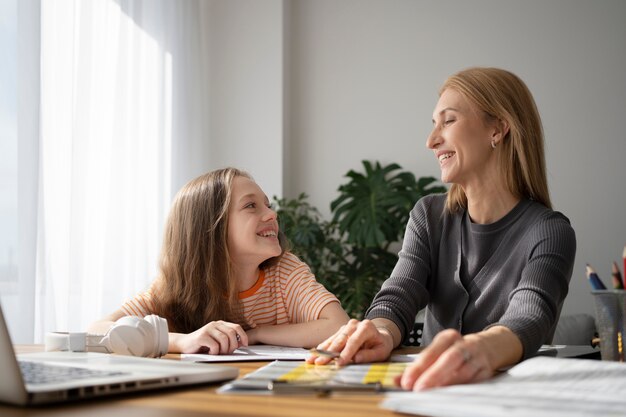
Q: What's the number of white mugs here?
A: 0